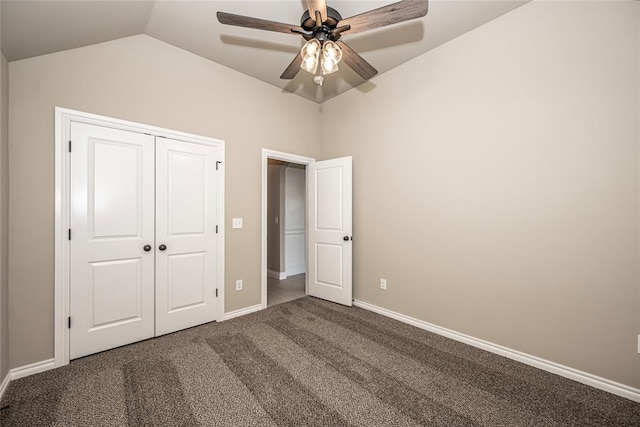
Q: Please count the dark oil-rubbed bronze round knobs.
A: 3